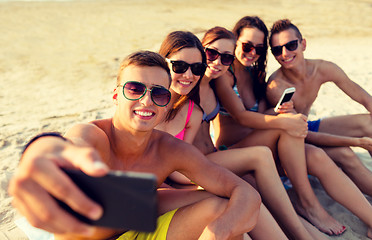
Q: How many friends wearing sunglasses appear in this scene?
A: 5